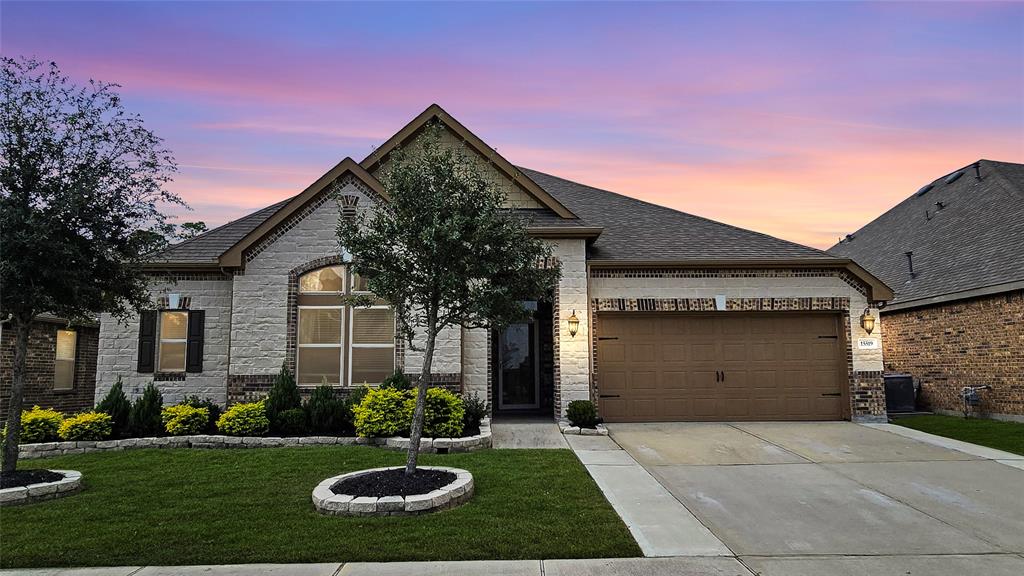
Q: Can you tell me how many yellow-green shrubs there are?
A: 6